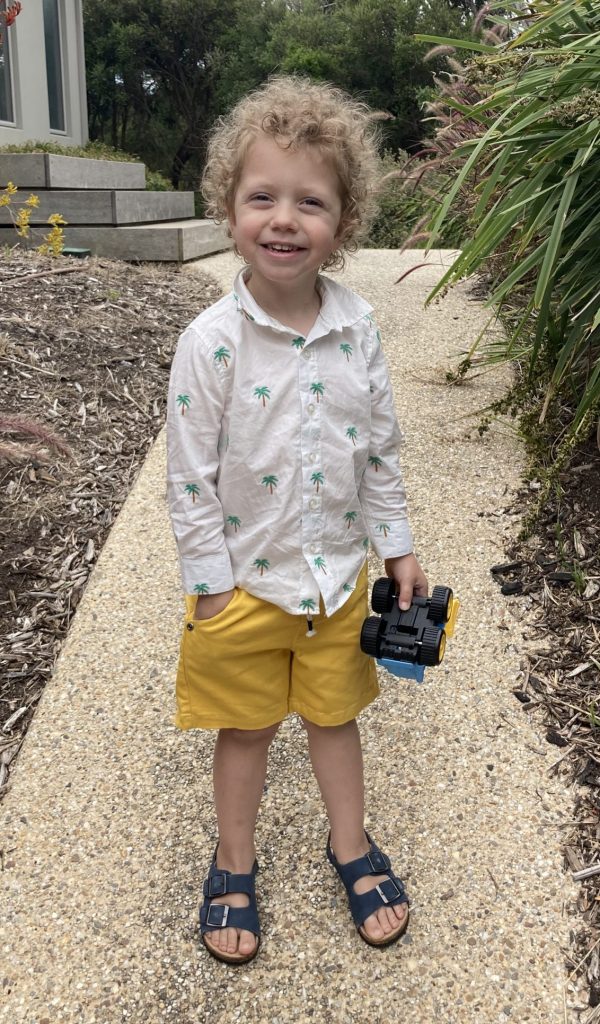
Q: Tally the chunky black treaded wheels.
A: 4